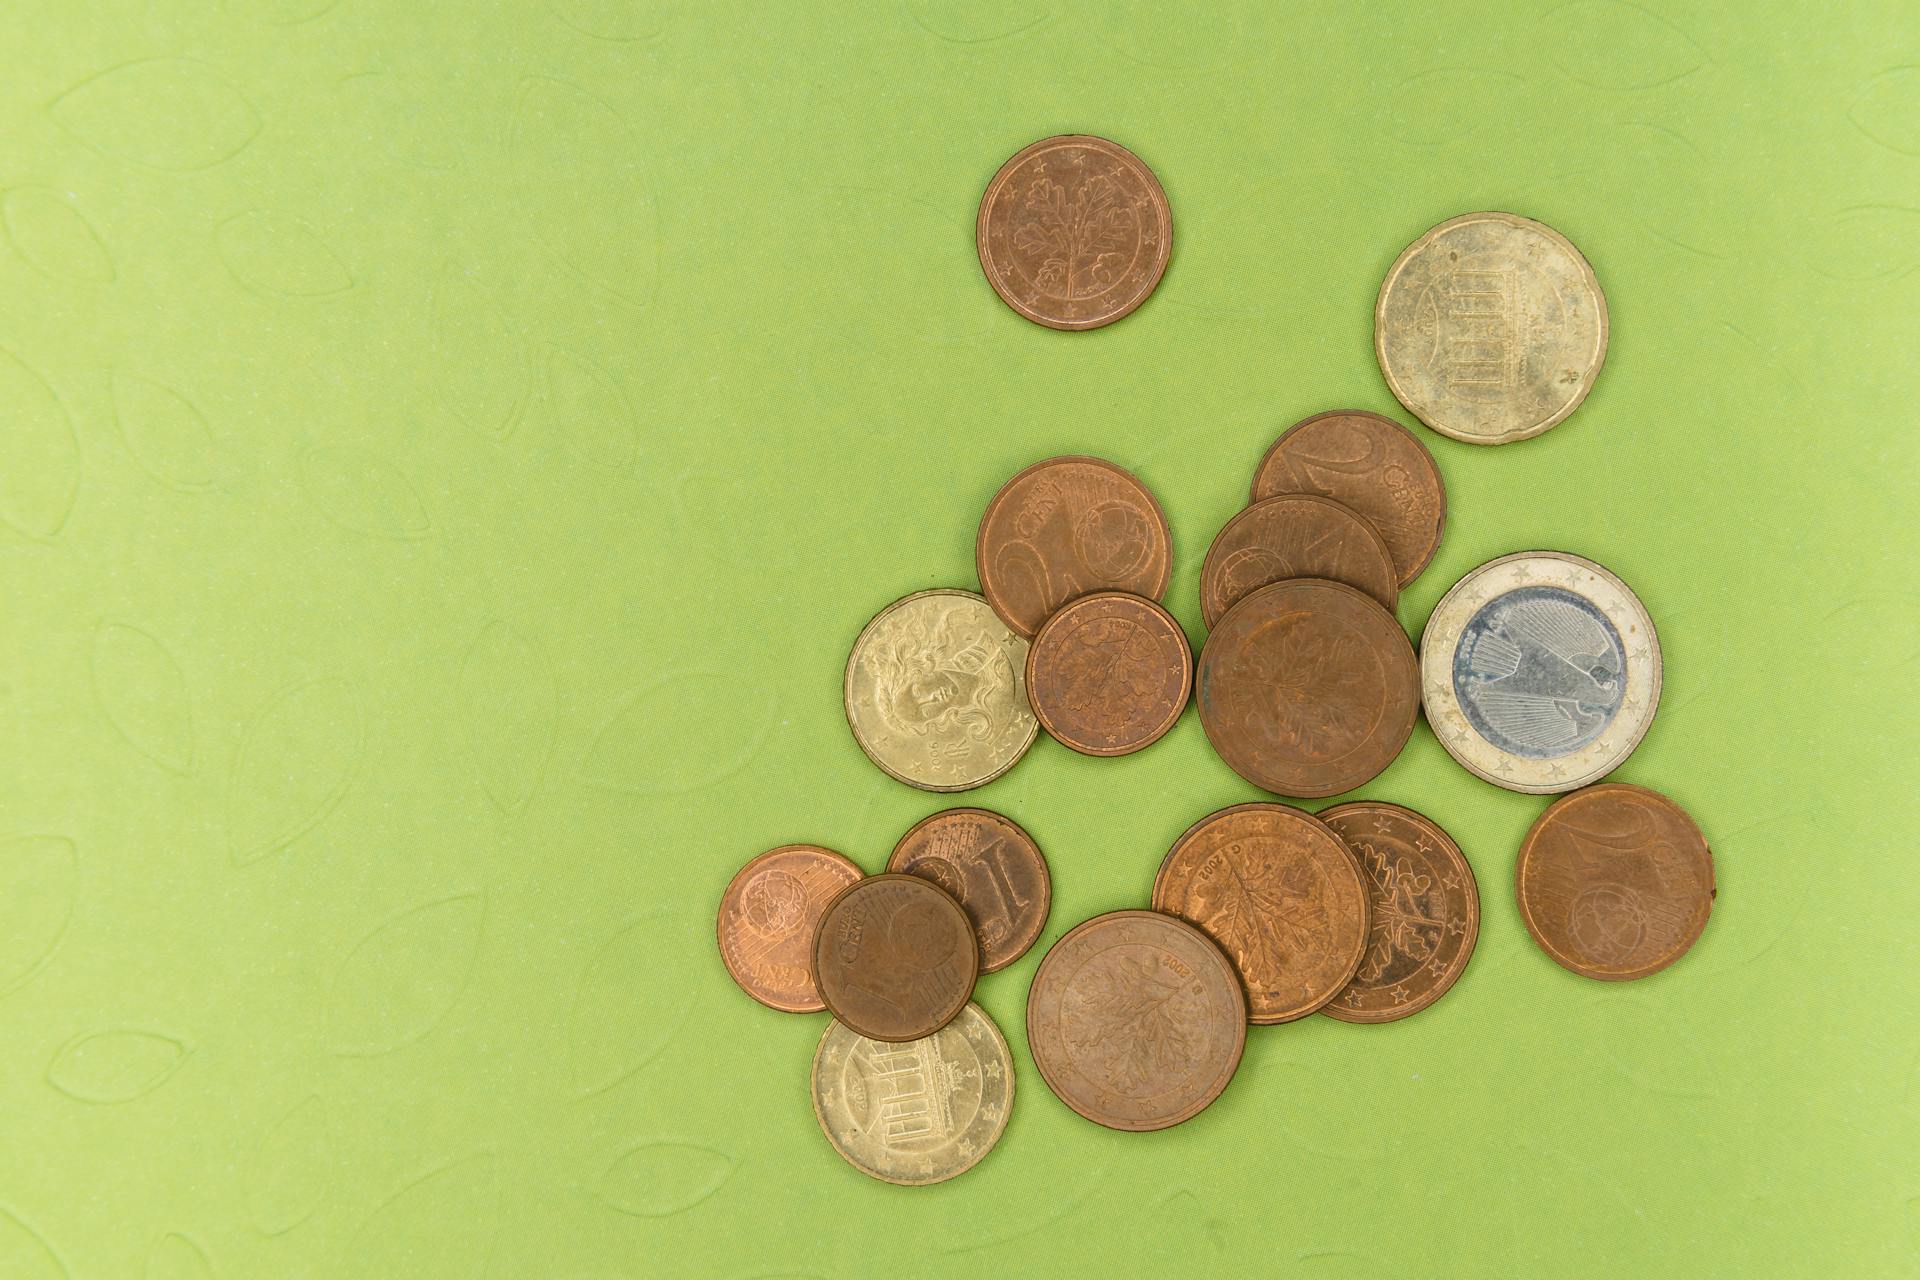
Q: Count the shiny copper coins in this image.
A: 13